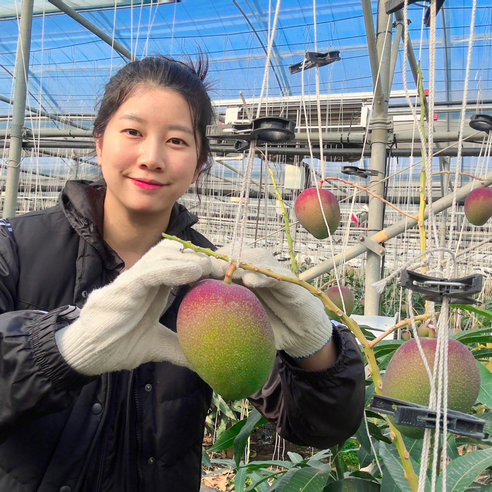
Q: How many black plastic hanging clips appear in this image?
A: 7